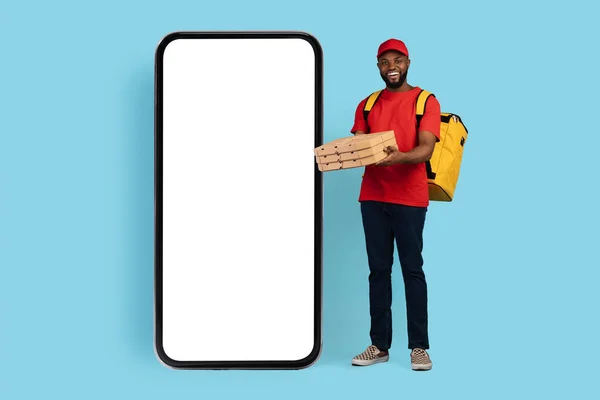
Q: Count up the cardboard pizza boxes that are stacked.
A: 3